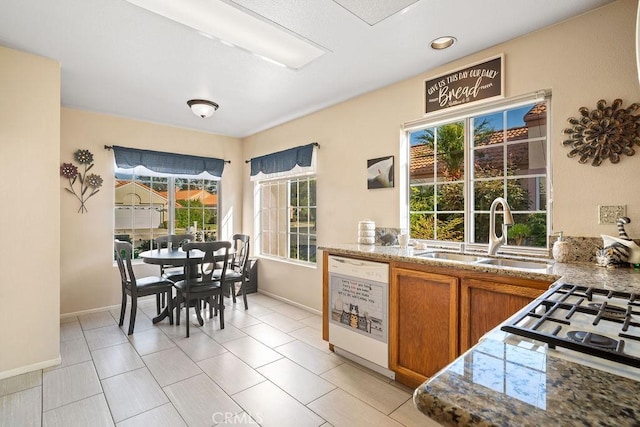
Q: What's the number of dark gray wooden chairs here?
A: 4